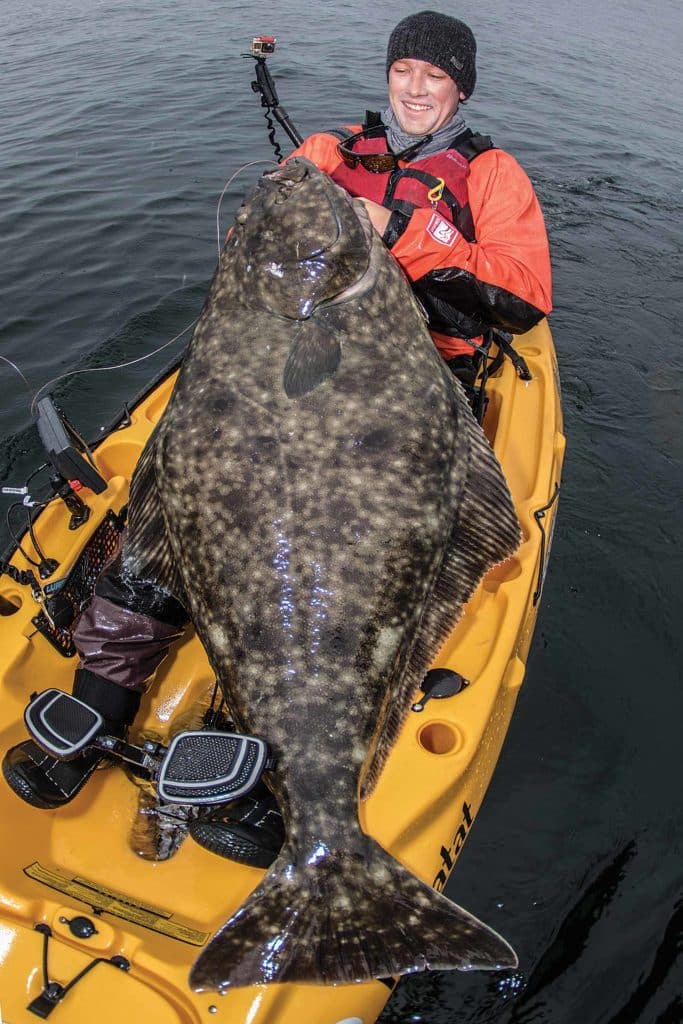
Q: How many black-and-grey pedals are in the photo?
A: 2